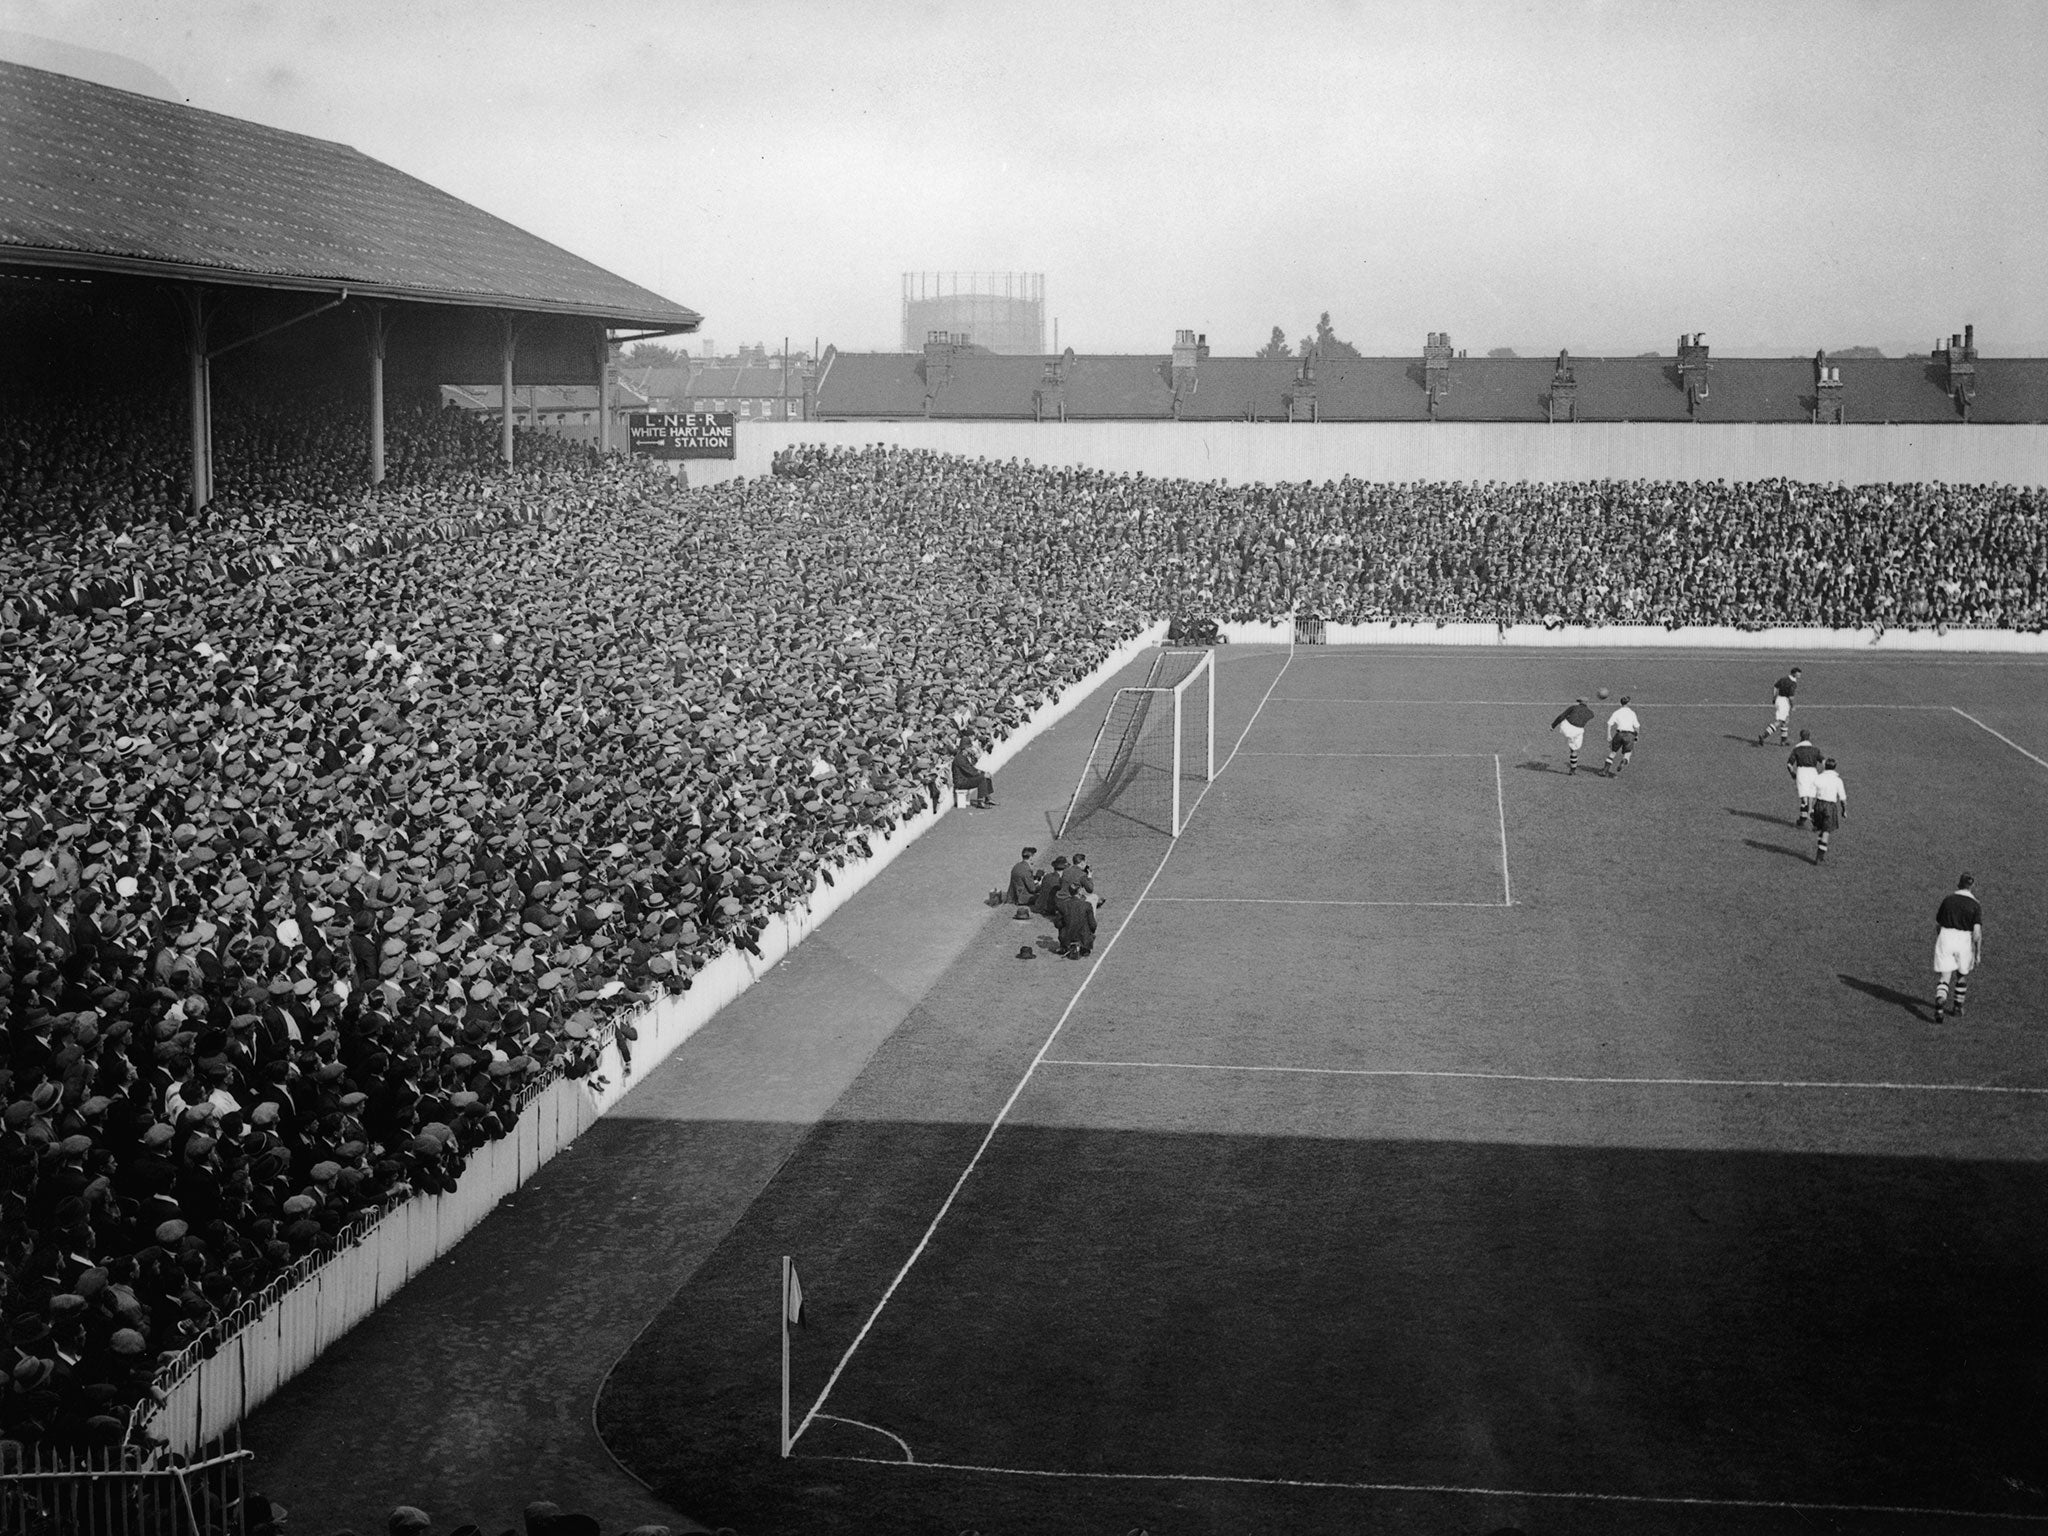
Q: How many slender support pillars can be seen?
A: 4